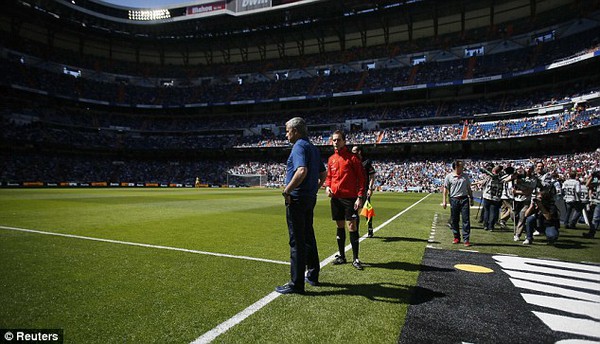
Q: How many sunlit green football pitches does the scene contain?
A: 1